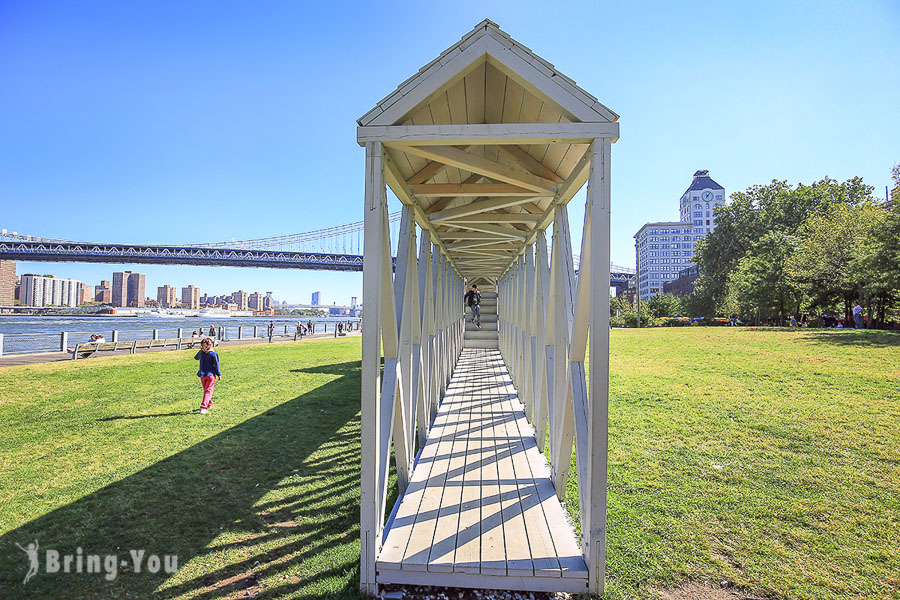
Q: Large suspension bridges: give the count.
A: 1